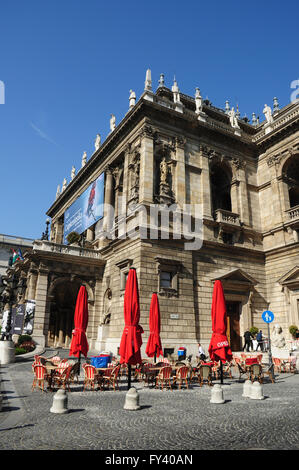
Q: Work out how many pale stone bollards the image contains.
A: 5